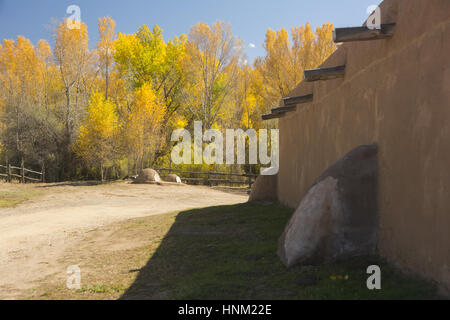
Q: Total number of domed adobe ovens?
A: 2